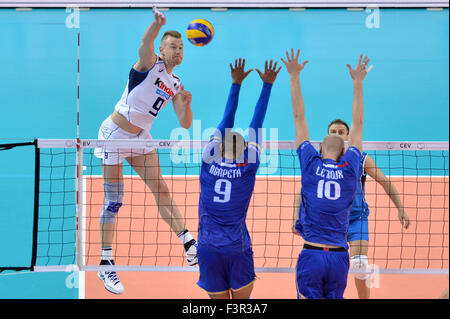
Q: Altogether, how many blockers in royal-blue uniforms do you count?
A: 2